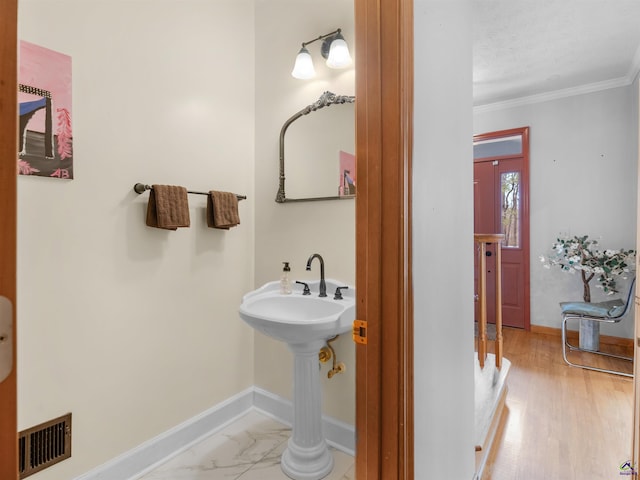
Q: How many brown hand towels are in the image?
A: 2